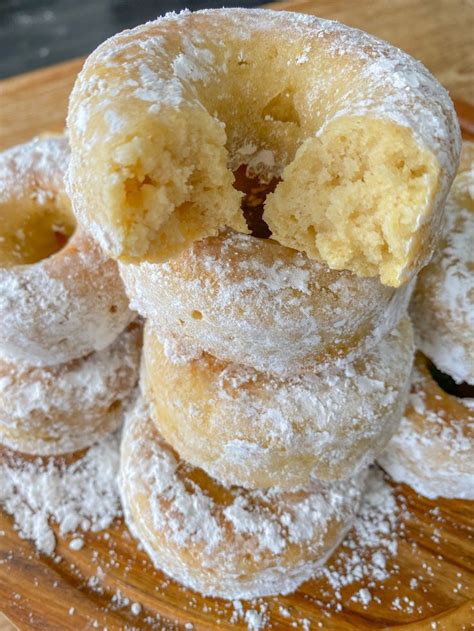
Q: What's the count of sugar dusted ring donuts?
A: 8